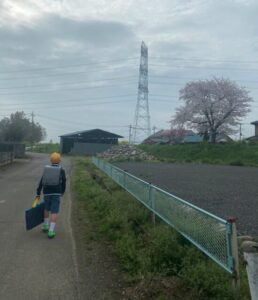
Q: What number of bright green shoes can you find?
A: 2